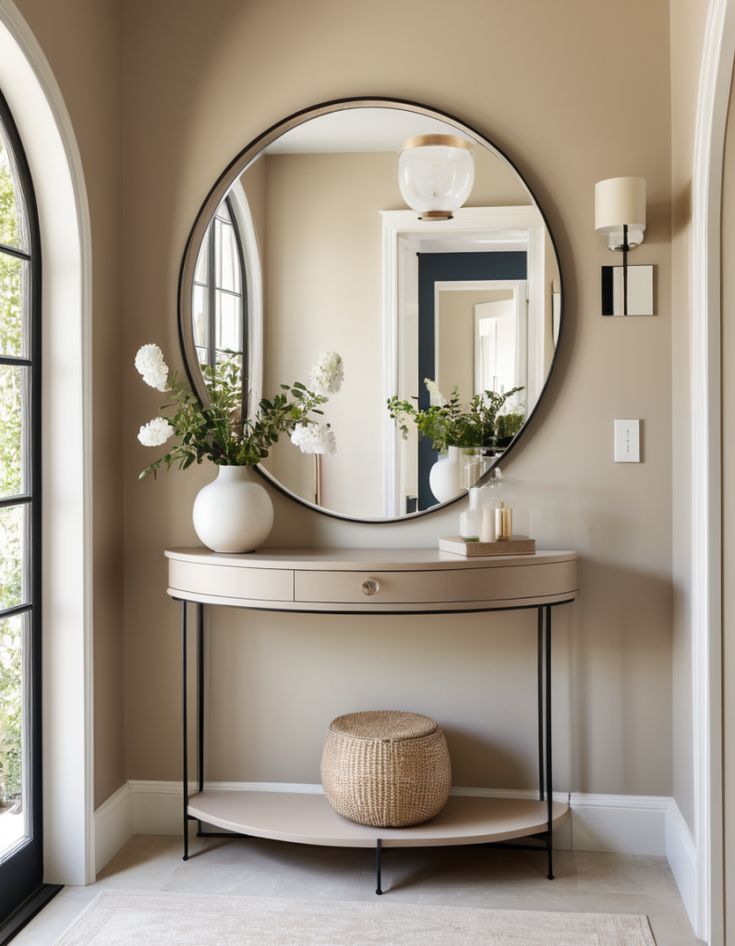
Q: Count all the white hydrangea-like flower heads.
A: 4